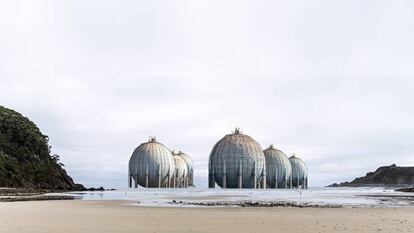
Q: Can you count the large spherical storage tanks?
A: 6